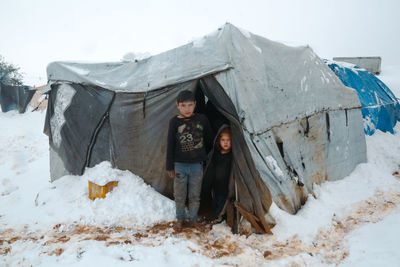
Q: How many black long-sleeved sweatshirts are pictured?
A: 2